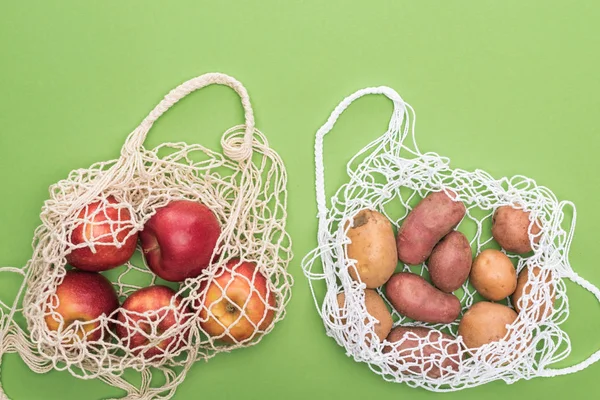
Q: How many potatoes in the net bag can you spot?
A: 10